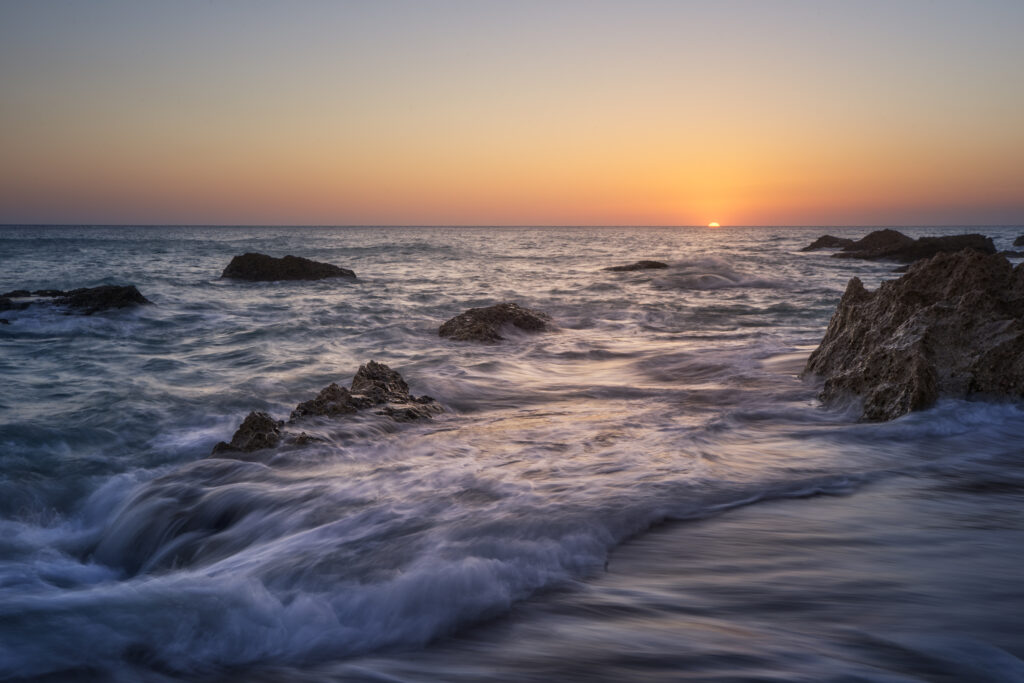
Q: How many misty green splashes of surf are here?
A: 0